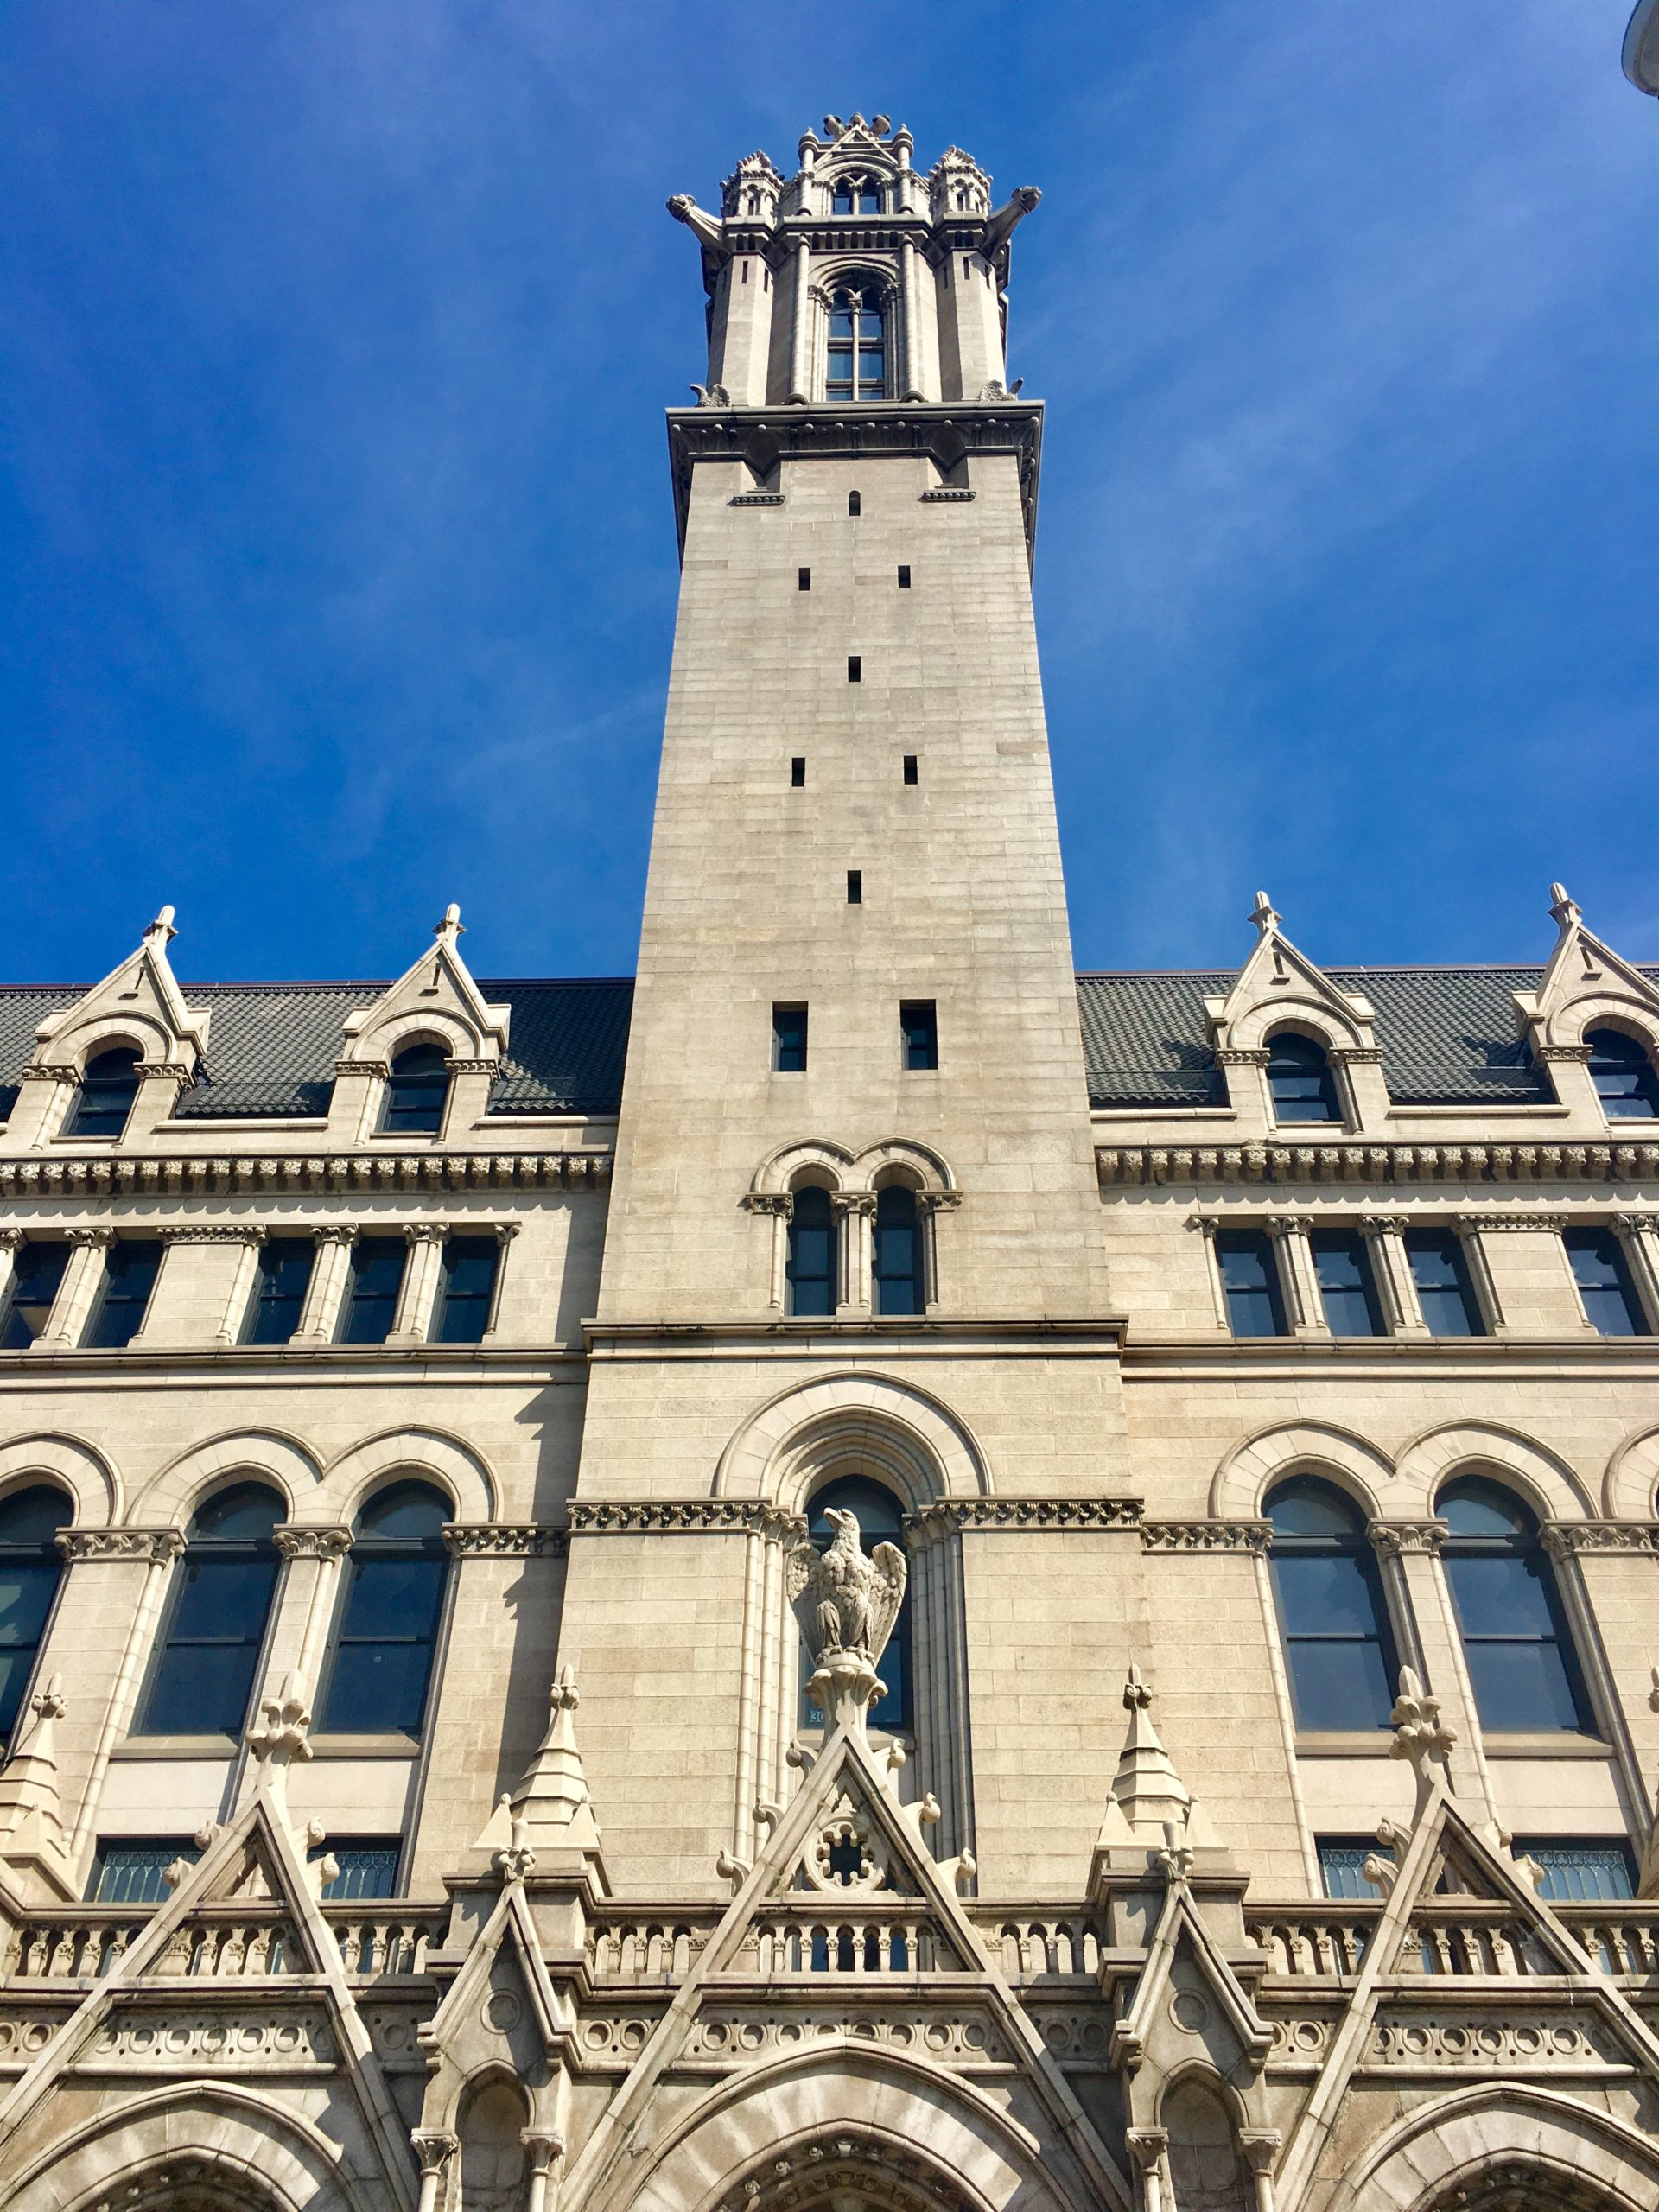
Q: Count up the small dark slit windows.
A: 7